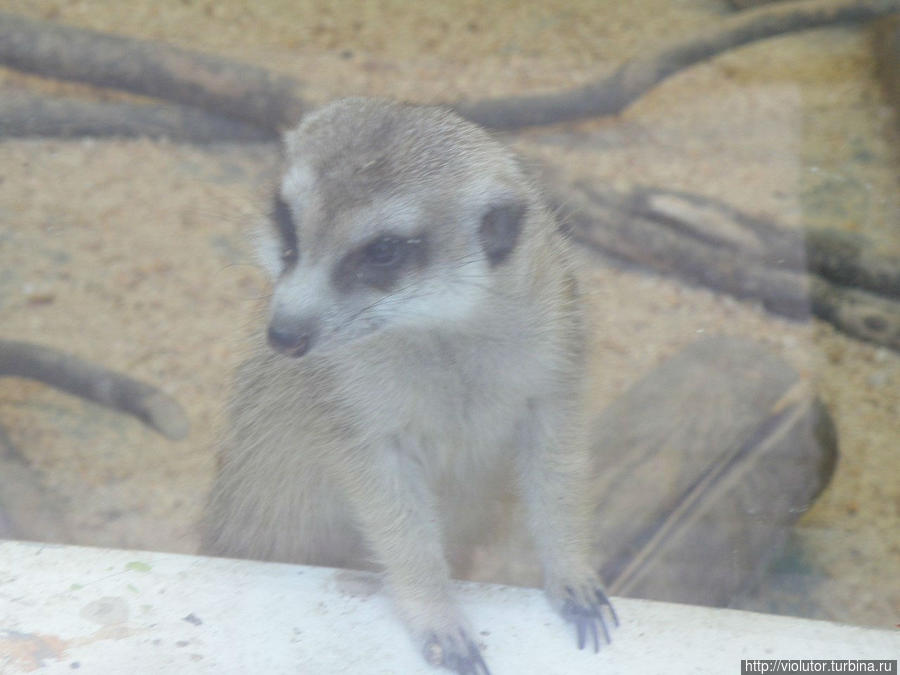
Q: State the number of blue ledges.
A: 0